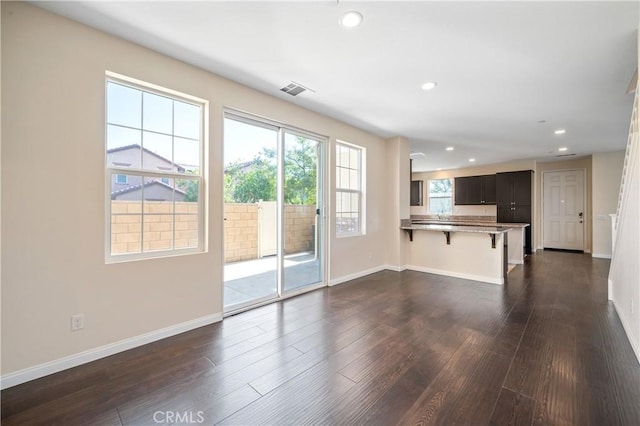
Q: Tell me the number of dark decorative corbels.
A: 3